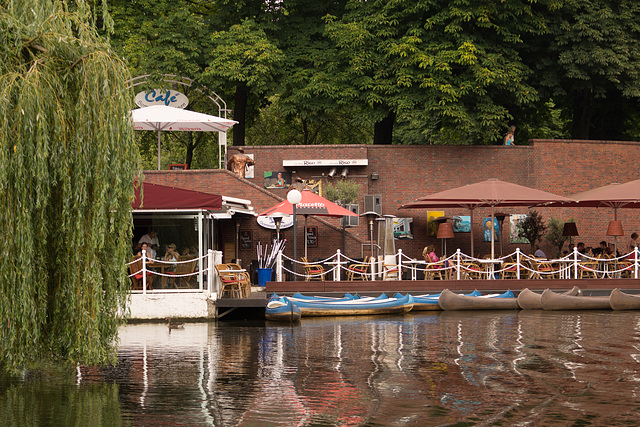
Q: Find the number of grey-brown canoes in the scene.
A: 4